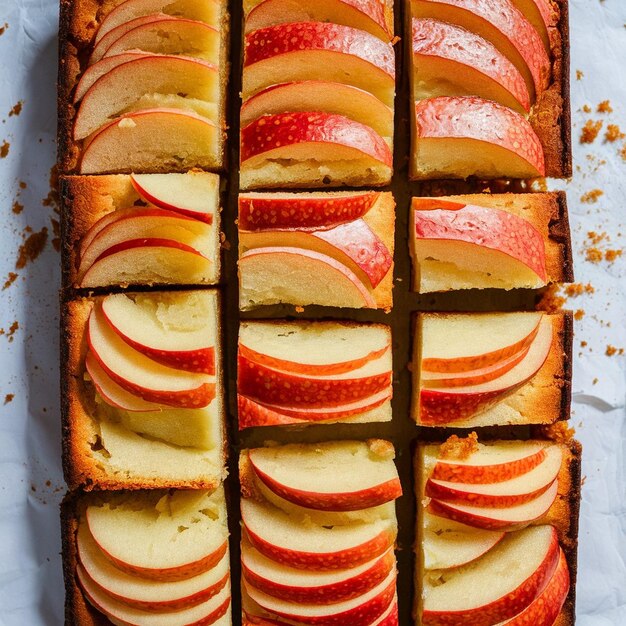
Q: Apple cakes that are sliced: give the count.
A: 12